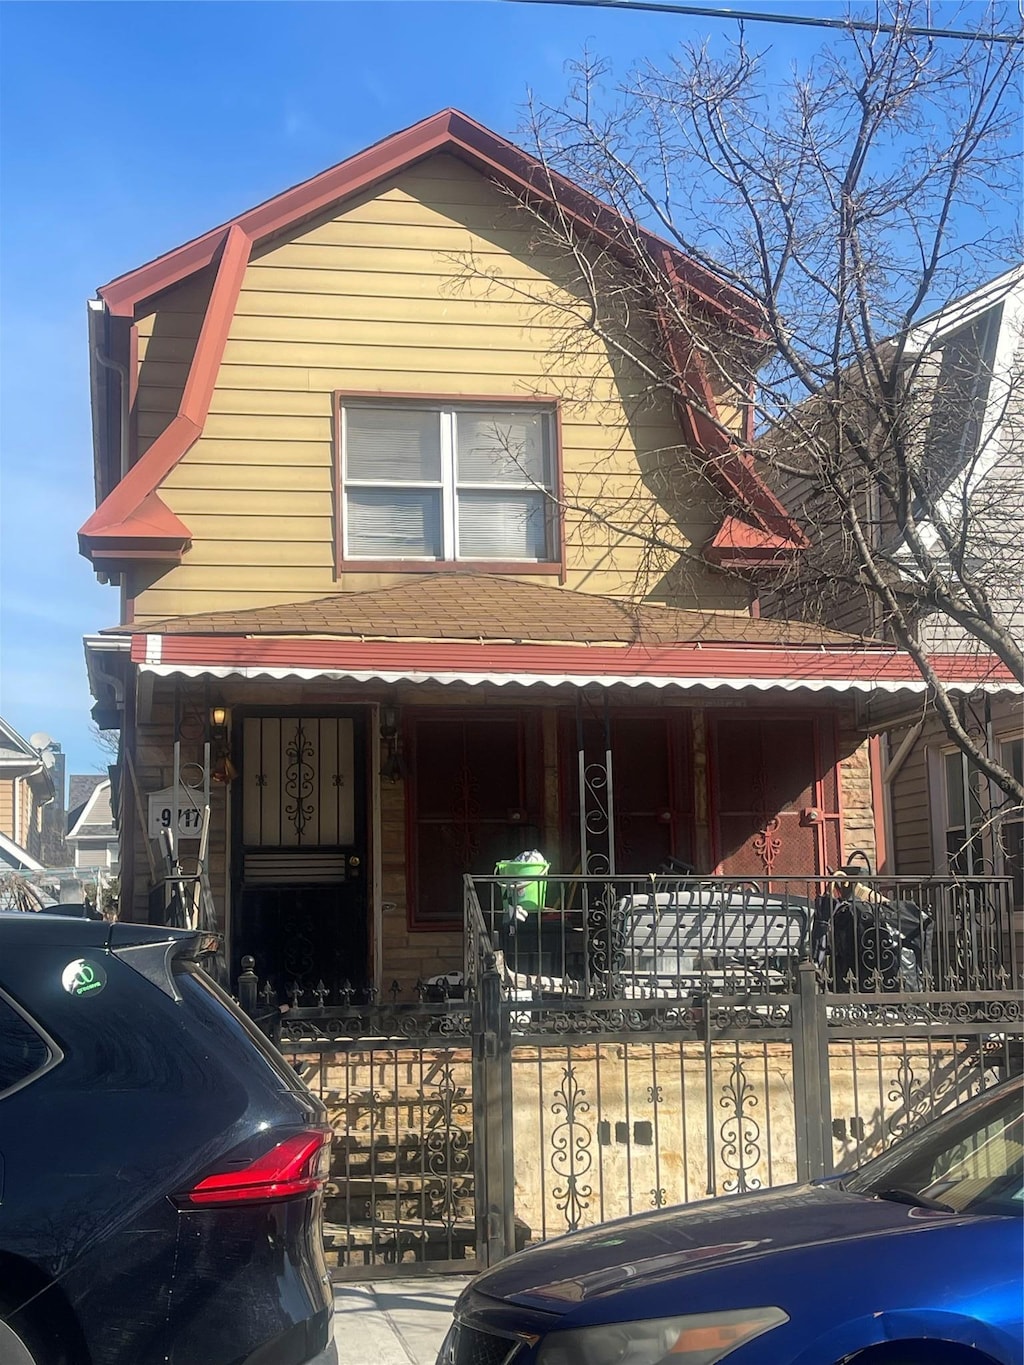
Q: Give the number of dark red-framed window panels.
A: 3